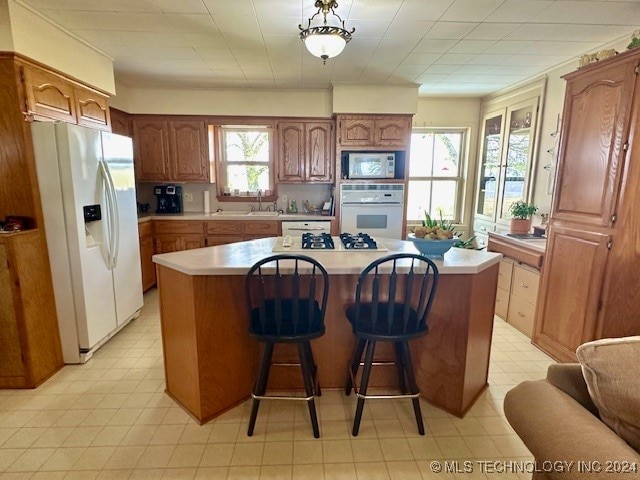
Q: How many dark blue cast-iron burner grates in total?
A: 2